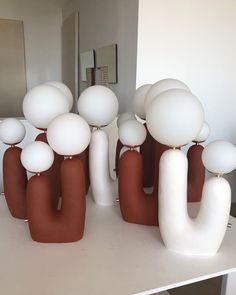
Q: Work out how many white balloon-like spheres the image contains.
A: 13